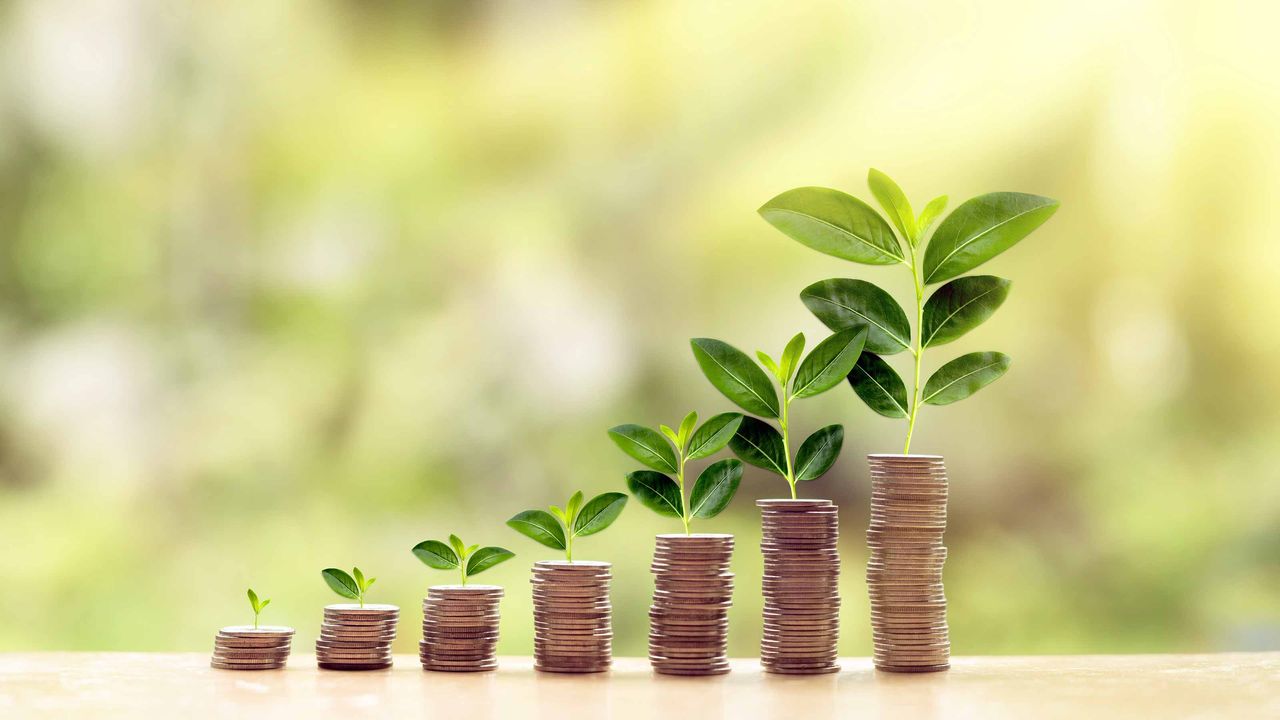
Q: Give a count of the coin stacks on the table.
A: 7